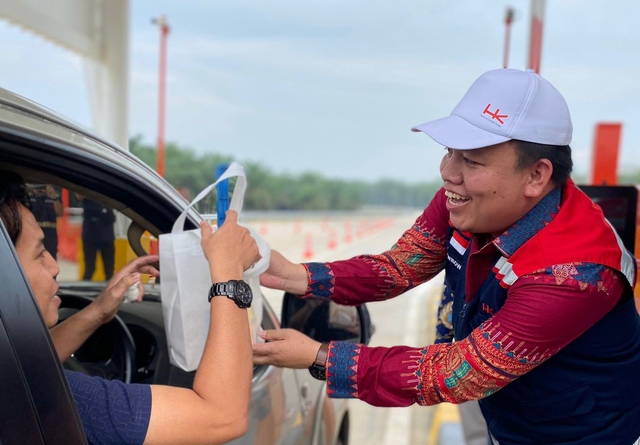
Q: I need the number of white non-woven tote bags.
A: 1